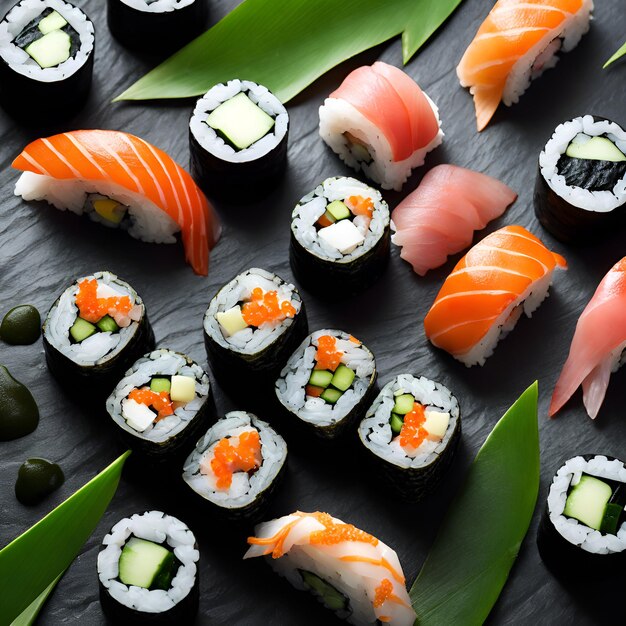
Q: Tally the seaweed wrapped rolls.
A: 13